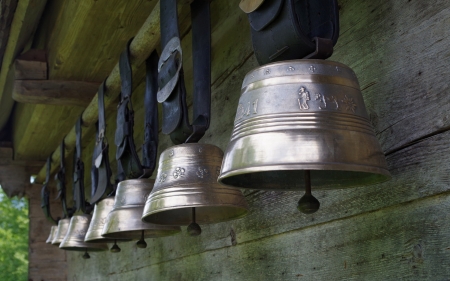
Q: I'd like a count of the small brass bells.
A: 7